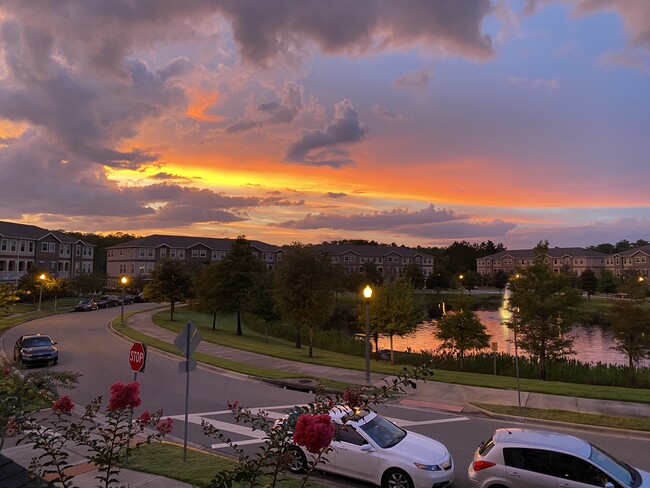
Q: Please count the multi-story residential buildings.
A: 5